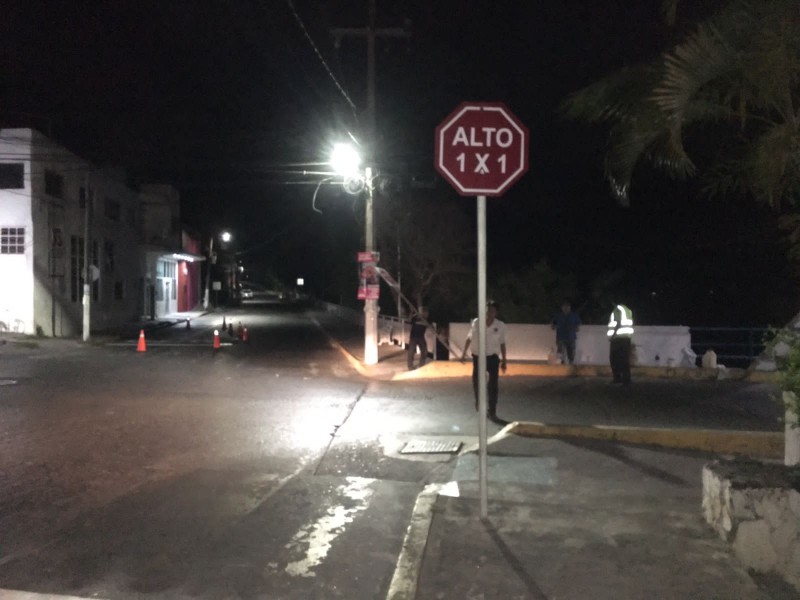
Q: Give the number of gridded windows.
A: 1